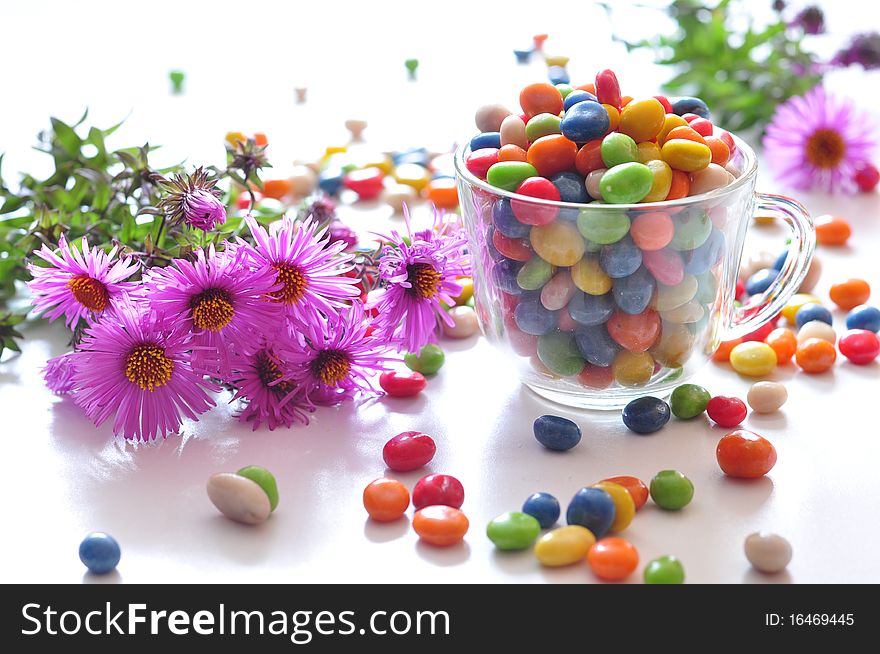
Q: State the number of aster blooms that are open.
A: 8